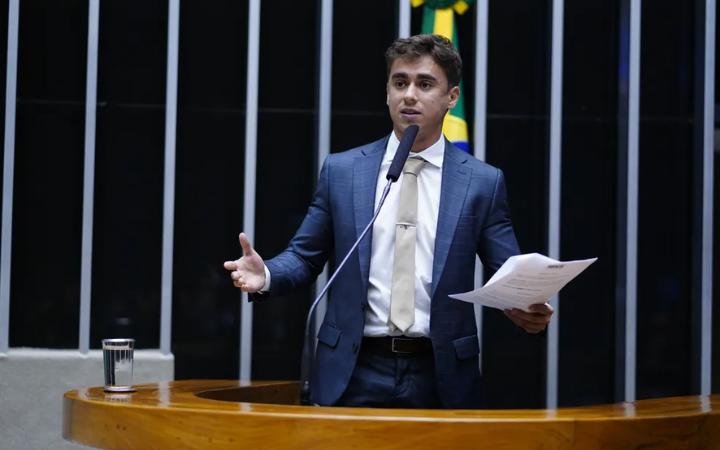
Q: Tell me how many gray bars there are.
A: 10